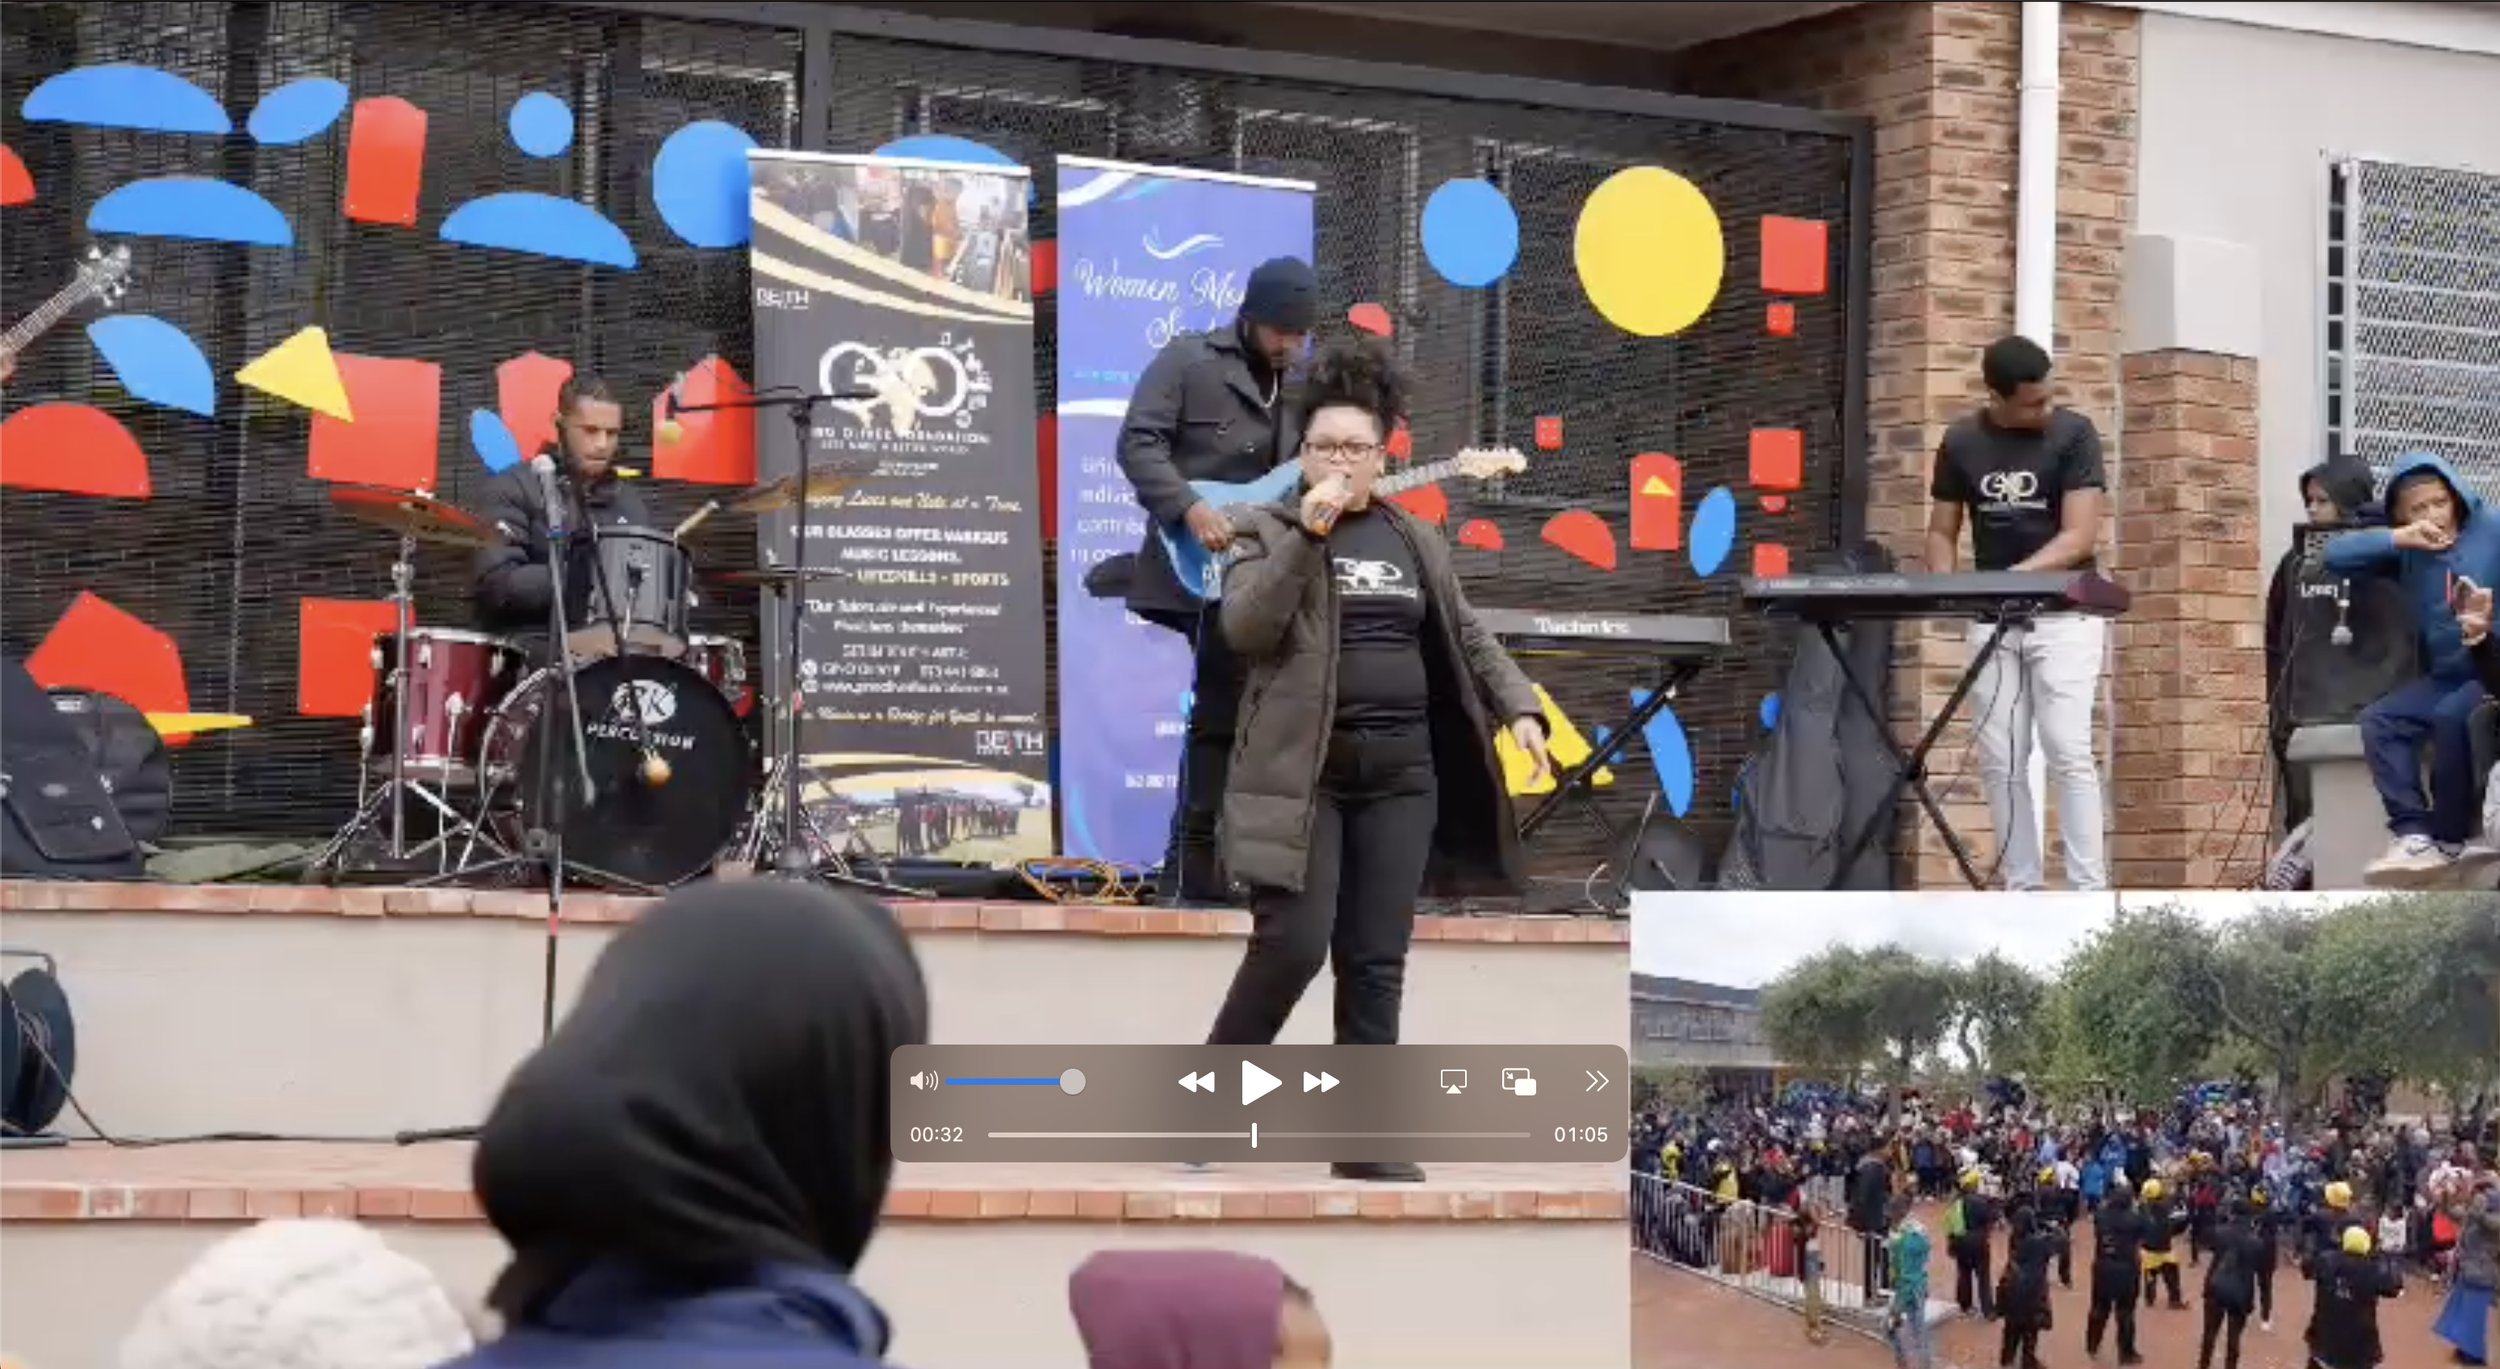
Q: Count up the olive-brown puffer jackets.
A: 1